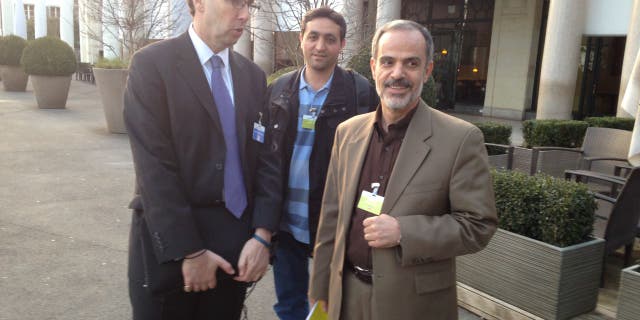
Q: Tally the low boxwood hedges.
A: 4